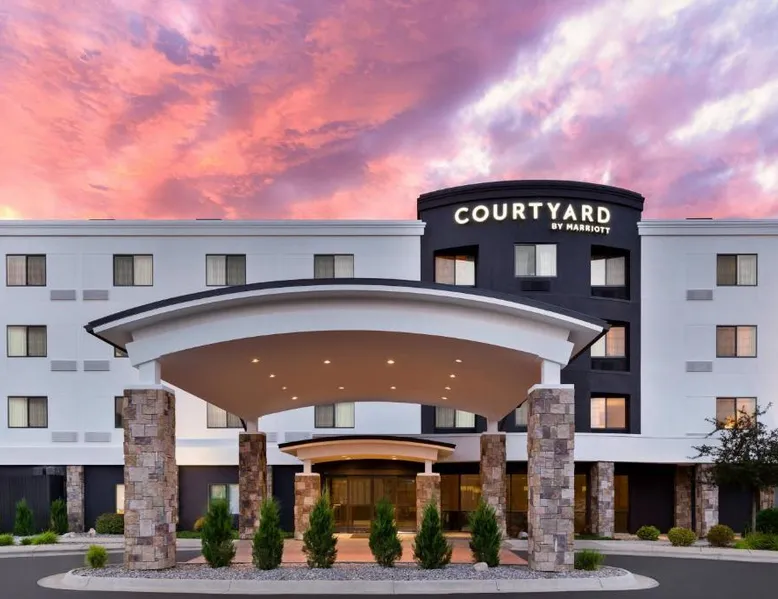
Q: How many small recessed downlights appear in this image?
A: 12